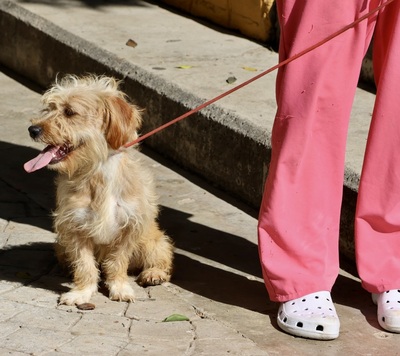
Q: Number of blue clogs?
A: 0